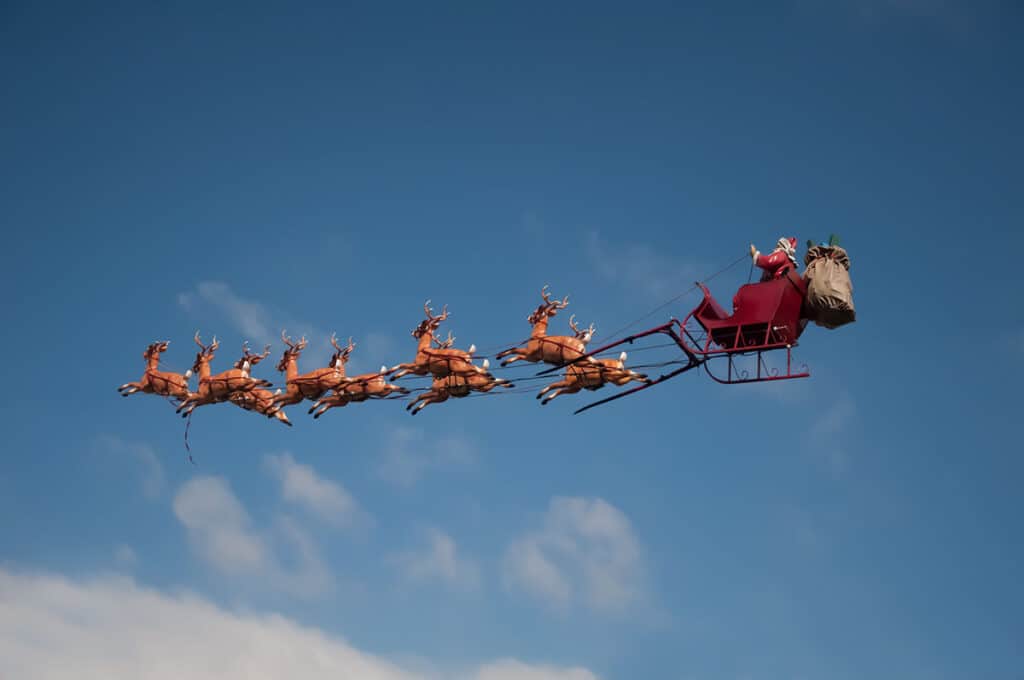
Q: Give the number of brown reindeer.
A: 9